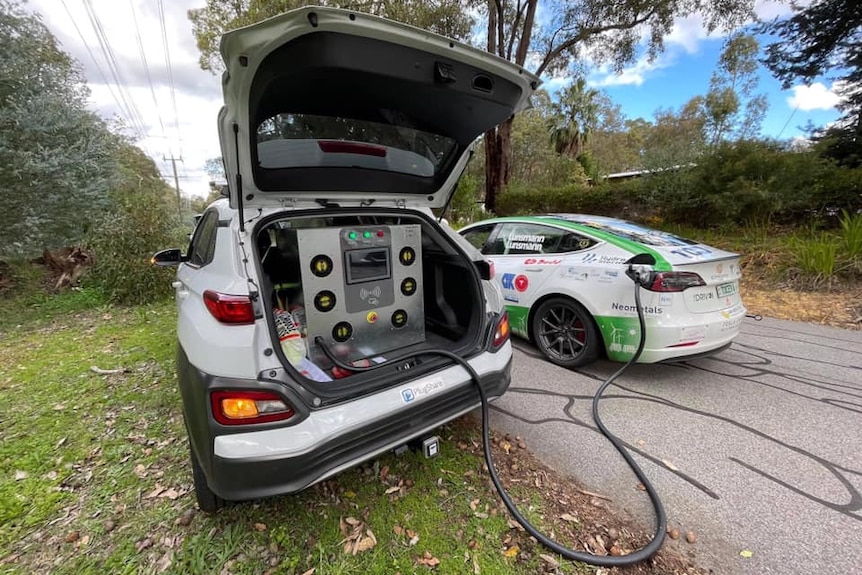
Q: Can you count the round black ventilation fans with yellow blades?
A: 6